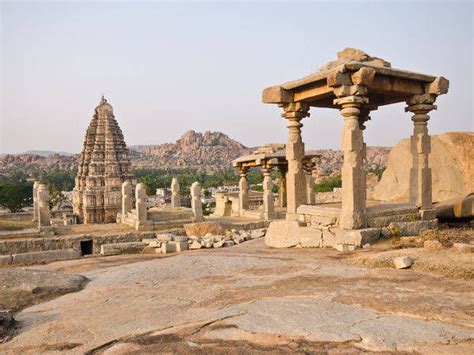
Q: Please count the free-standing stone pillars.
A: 6